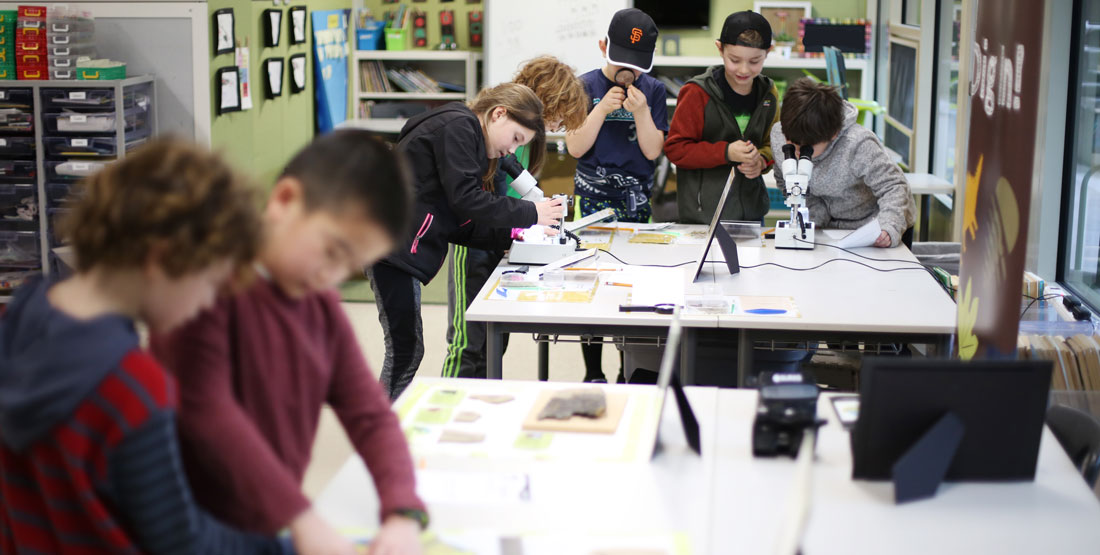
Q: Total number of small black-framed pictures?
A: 6